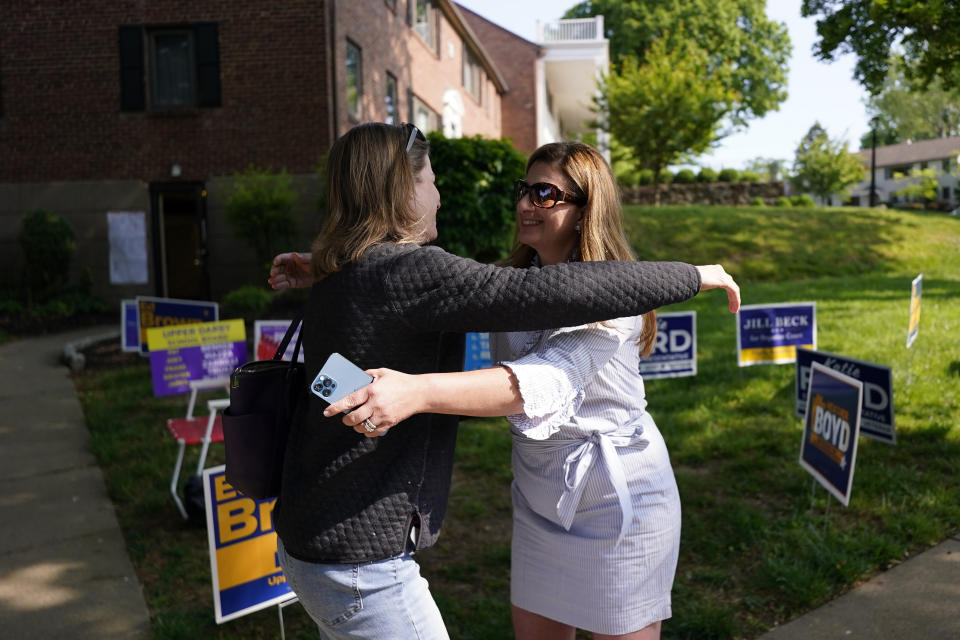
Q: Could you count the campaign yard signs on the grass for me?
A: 11